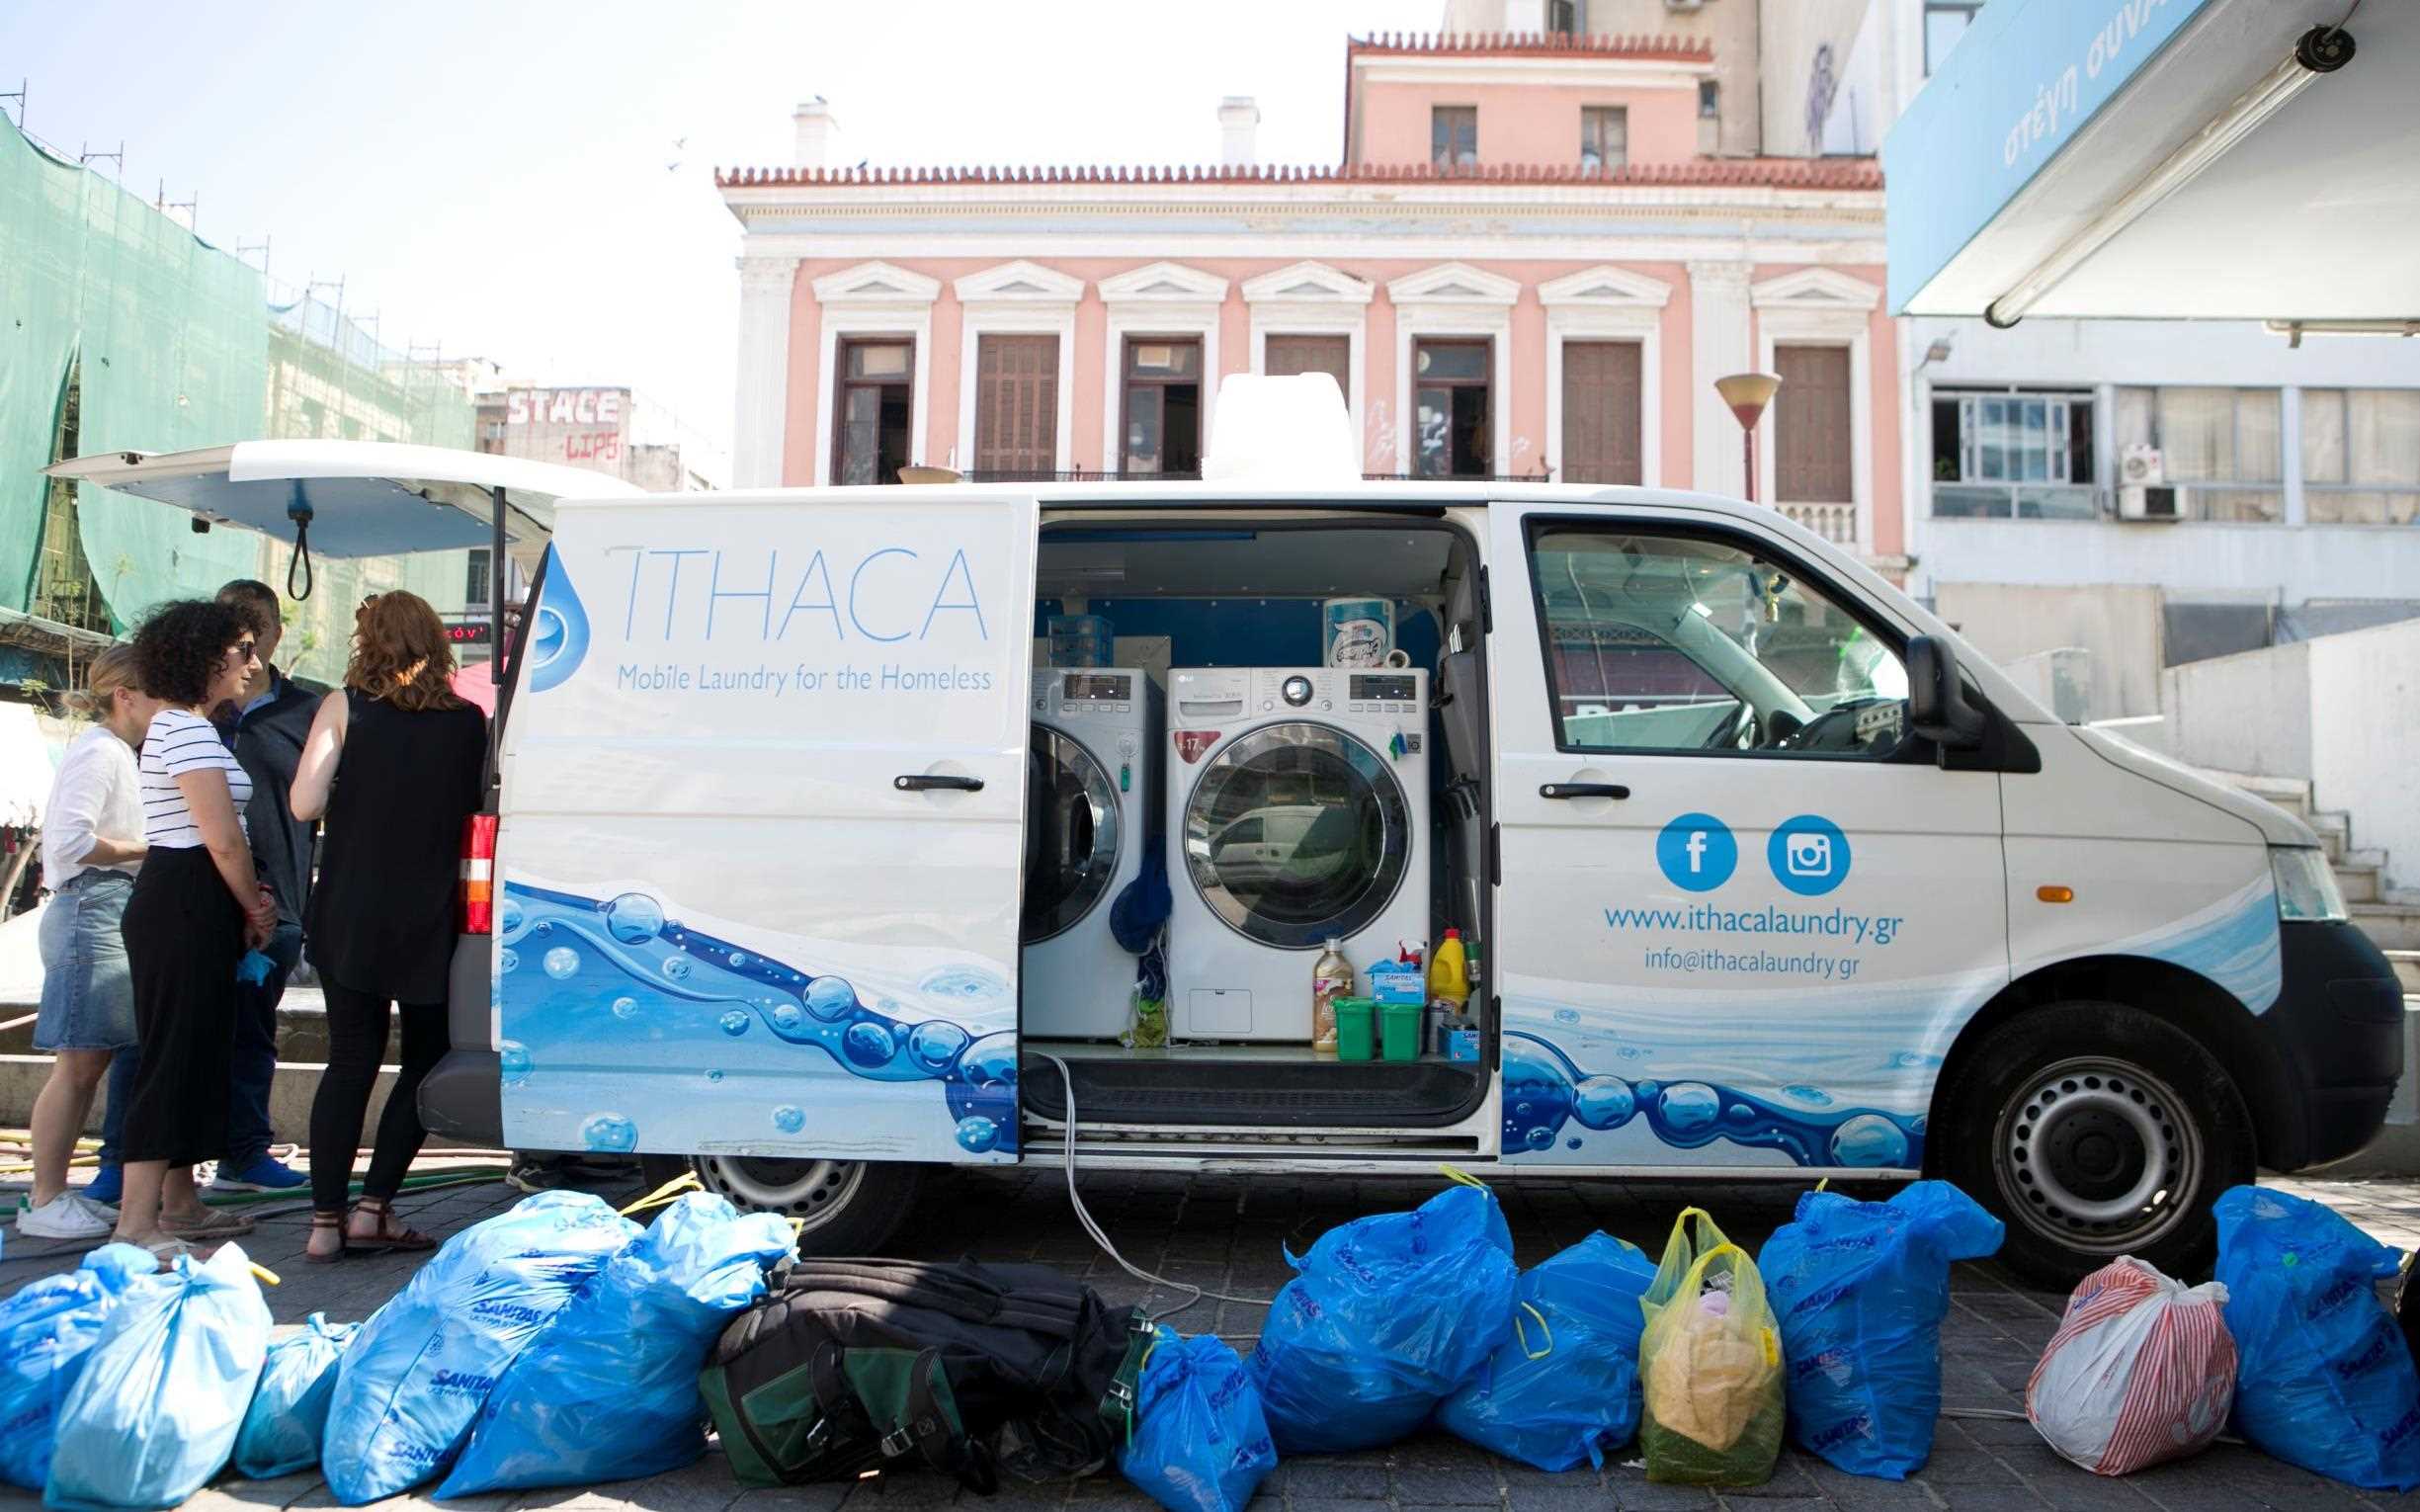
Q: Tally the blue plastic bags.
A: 10